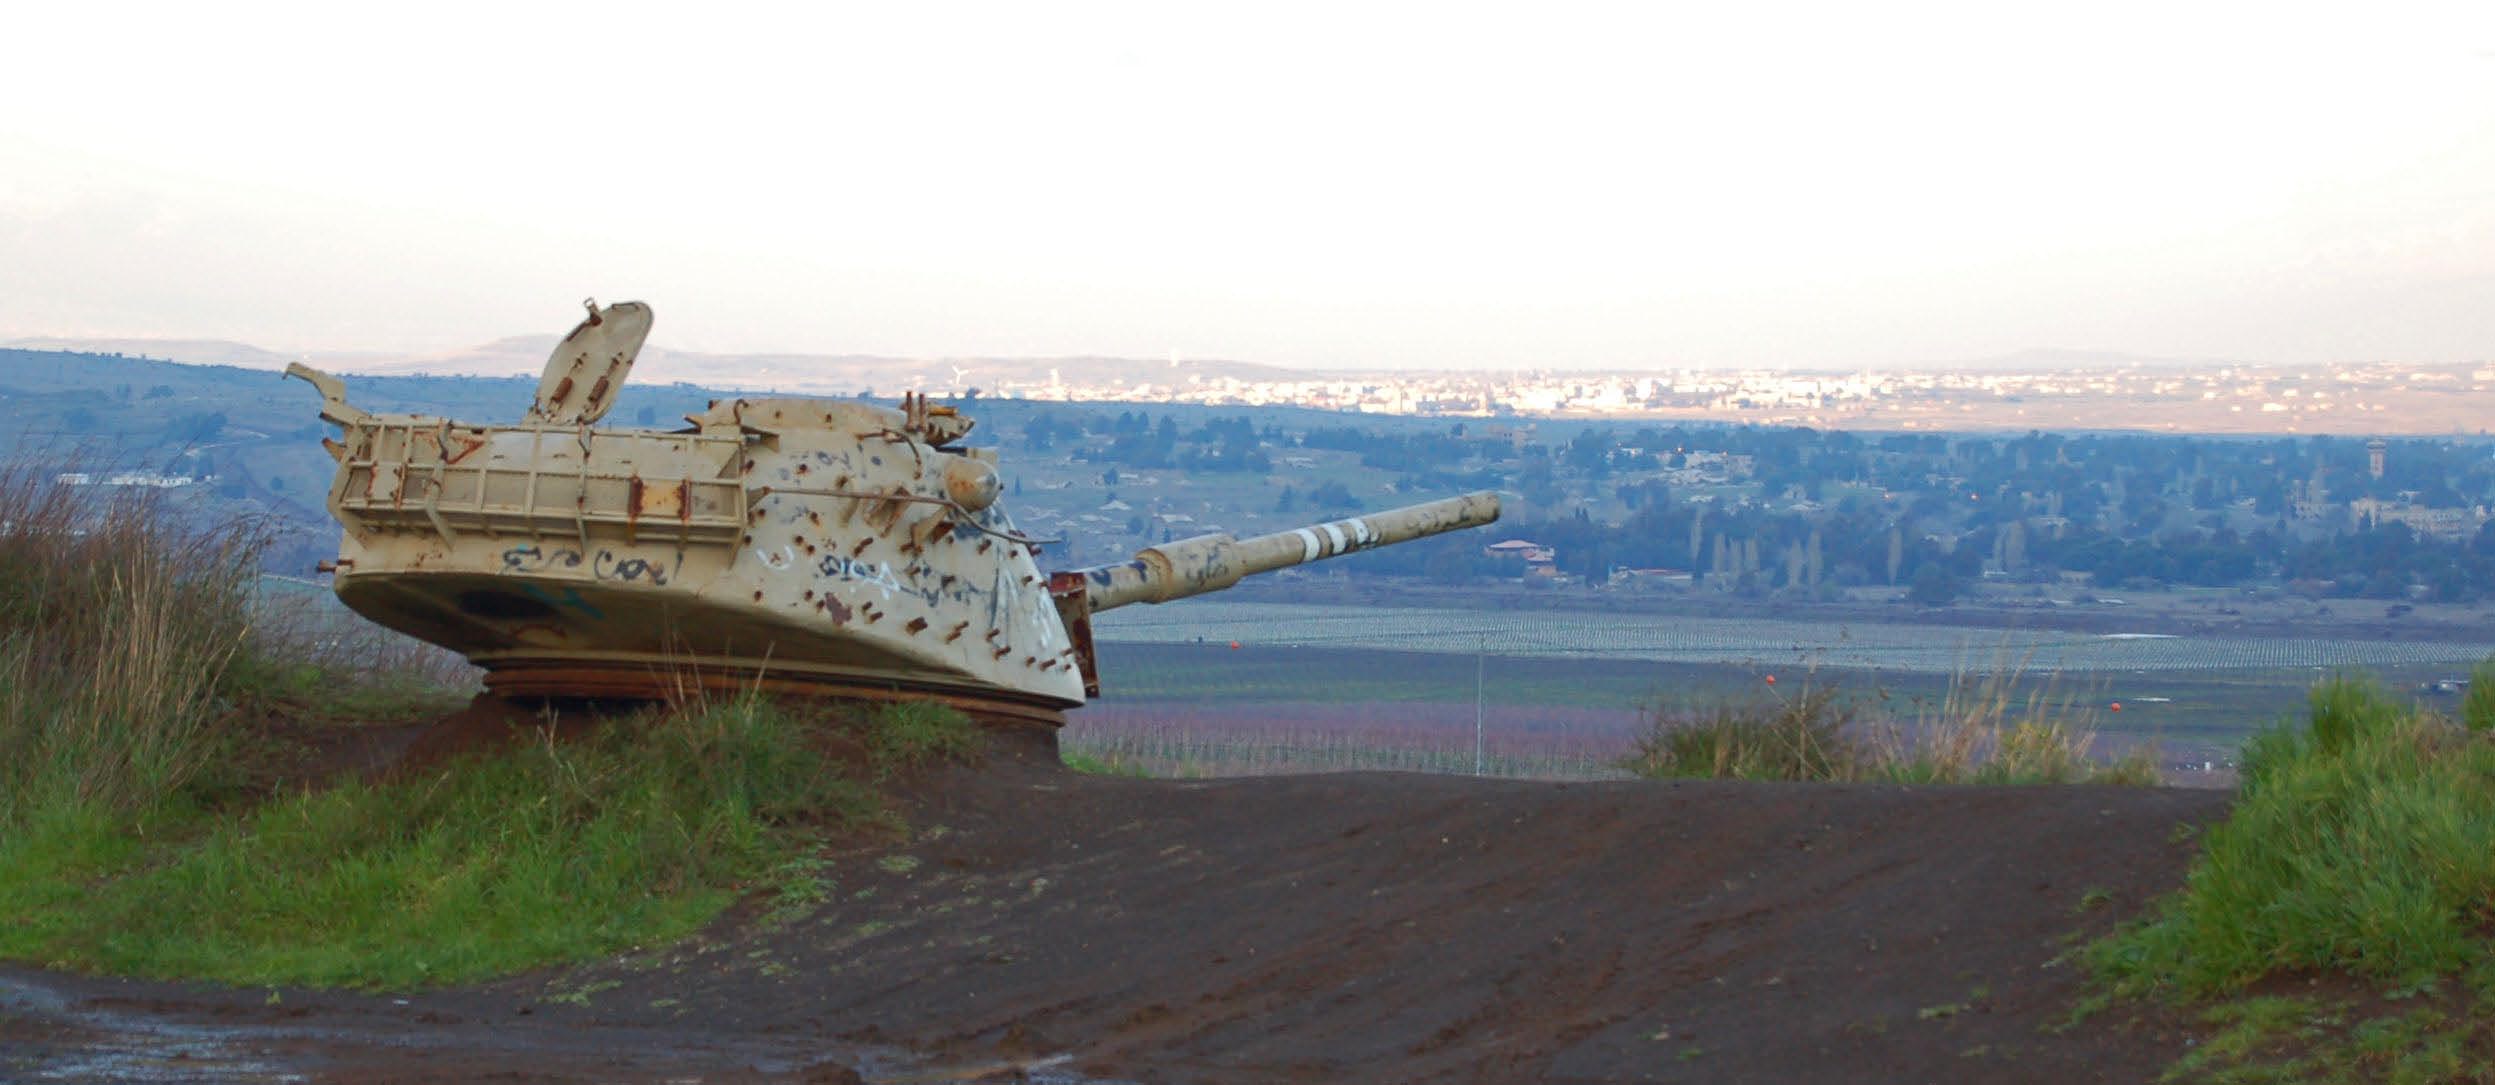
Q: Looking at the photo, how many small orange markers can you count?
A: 3